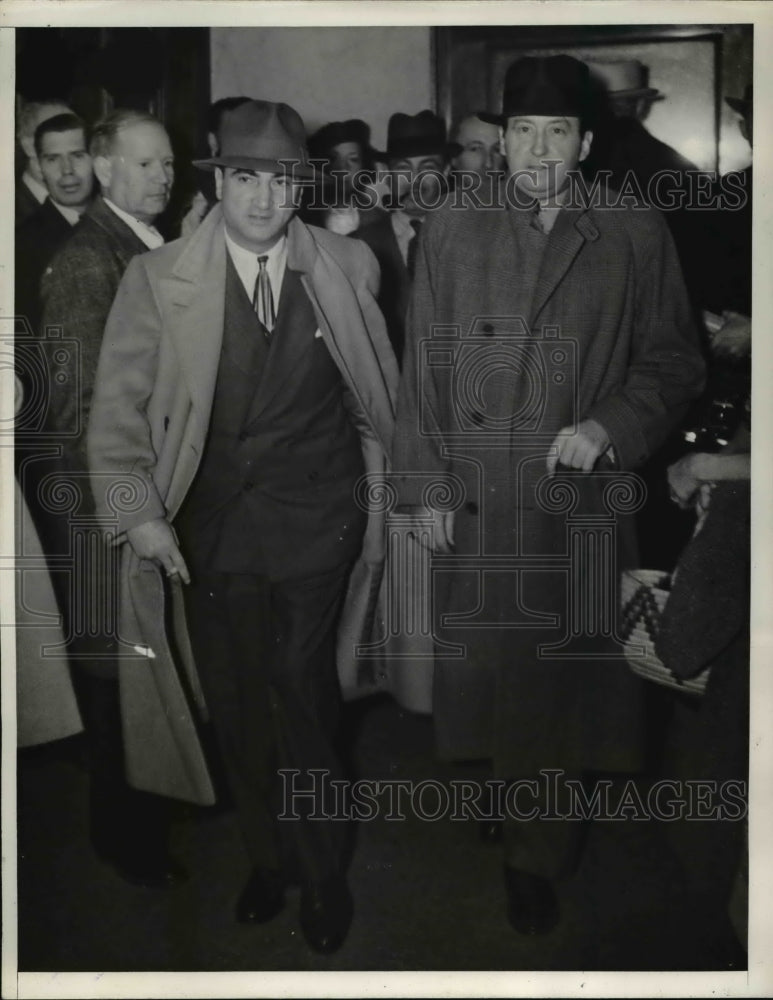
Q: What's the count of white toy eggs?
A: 0